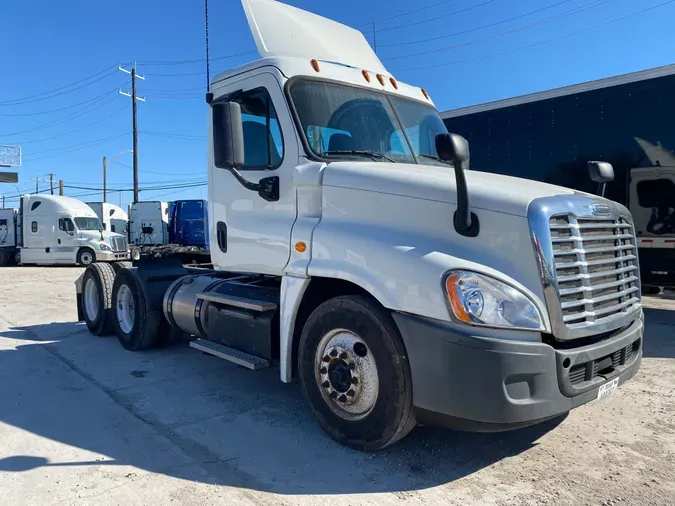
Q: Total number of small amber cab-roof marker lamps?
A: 5